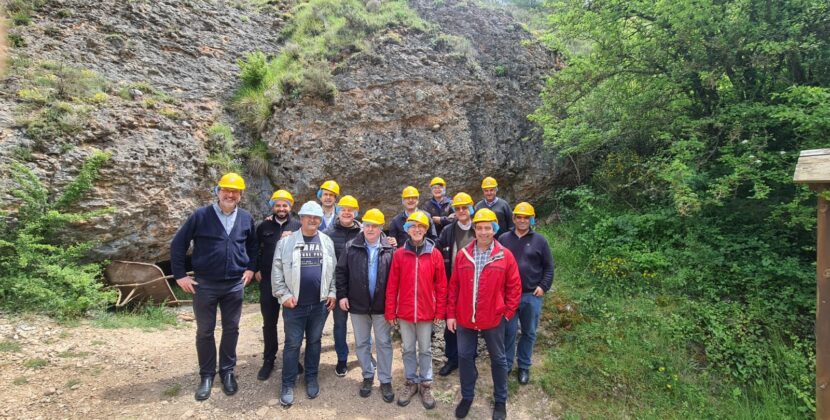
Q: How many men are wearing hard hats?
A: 13